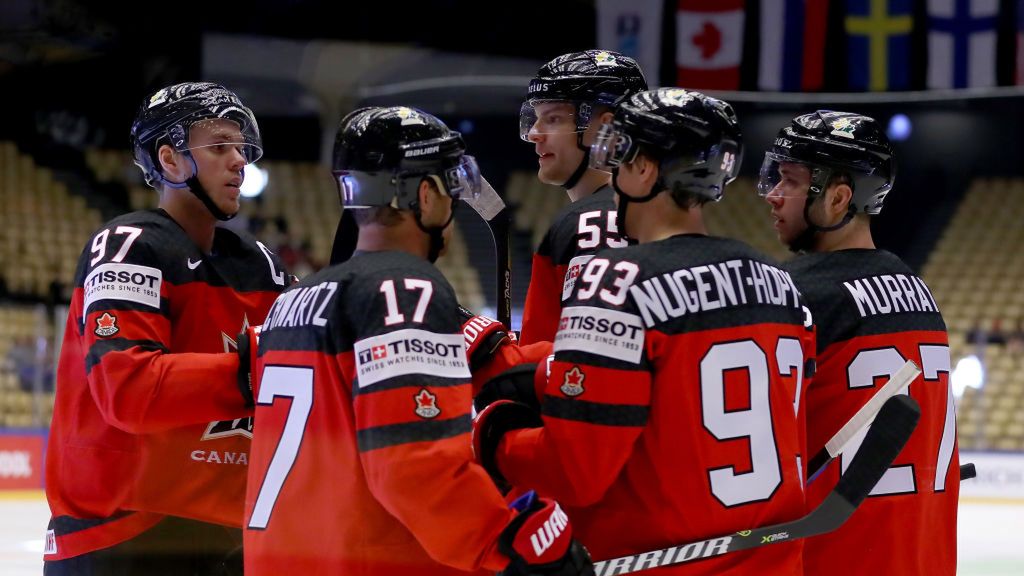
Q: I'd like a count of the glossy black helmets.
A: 5